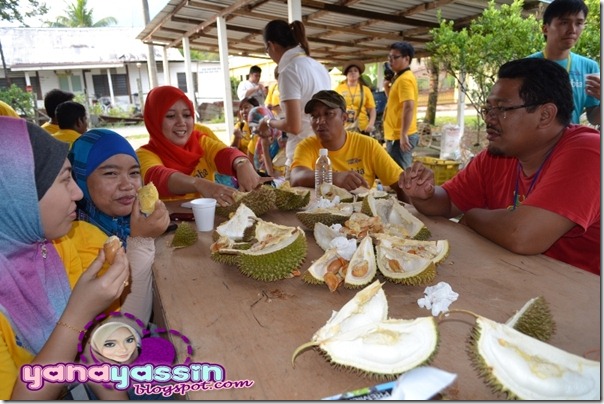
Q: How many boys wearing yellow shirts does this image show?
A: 4